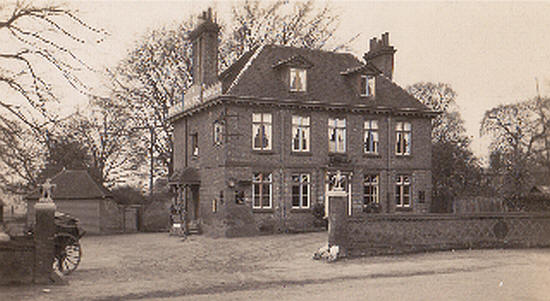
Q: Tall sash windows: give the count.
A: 9